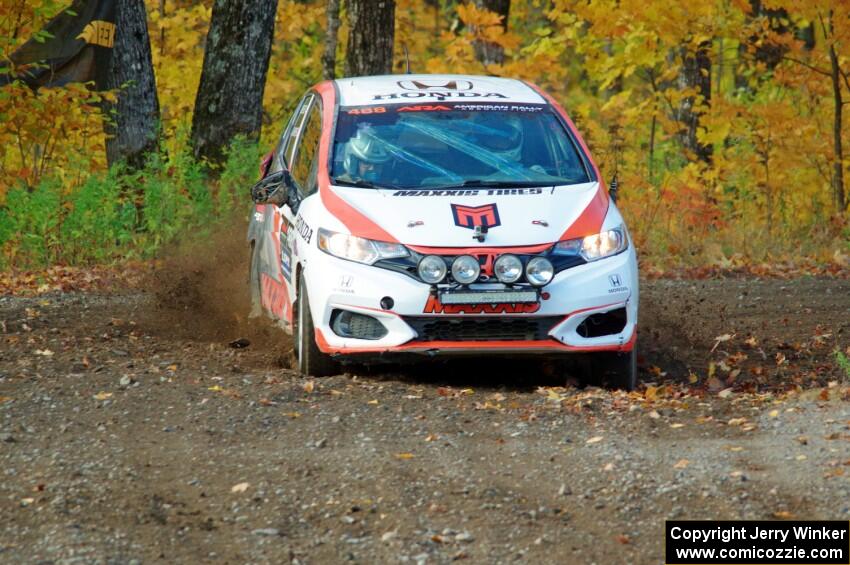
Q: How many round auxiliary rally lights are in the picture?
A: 4